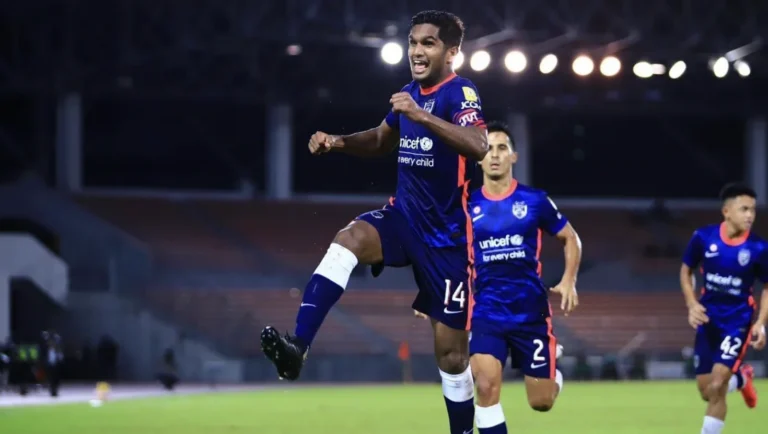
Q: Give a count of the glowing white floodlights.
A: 11